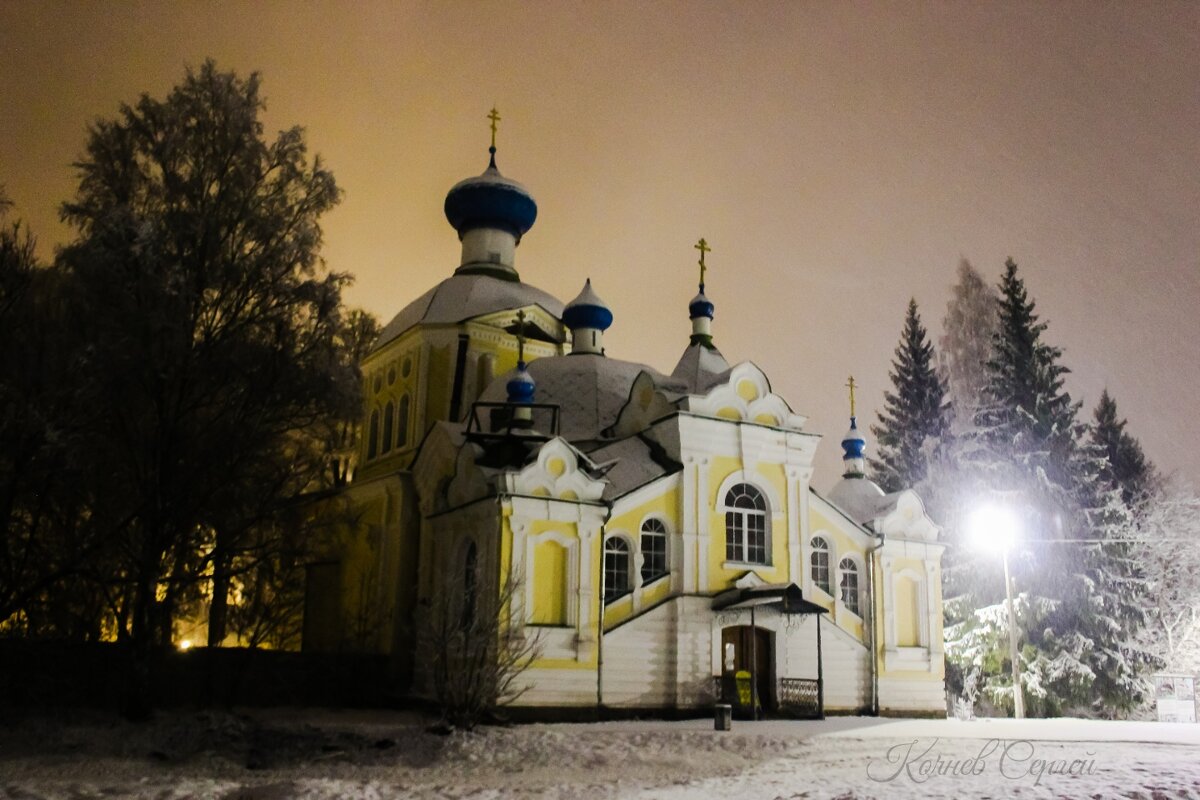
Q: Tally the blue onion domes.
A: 5